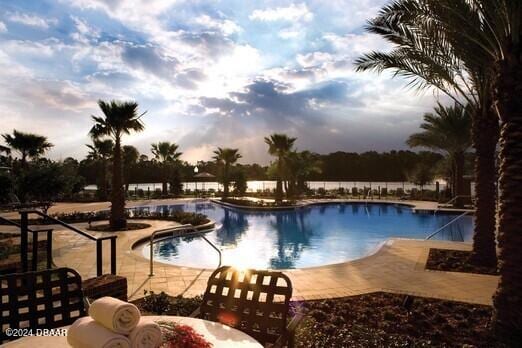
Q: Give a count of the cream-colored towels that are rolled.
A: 3